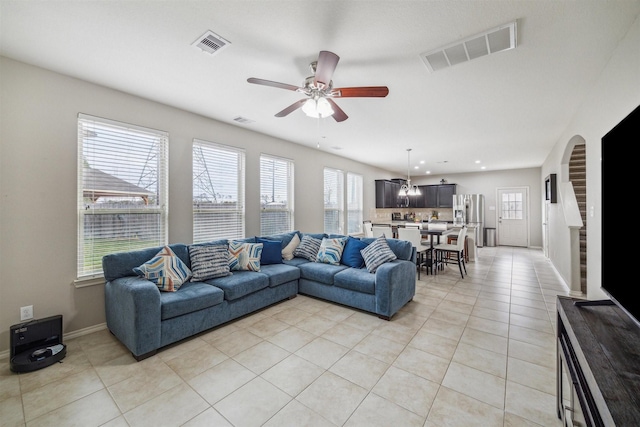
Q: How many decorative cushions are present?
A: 9